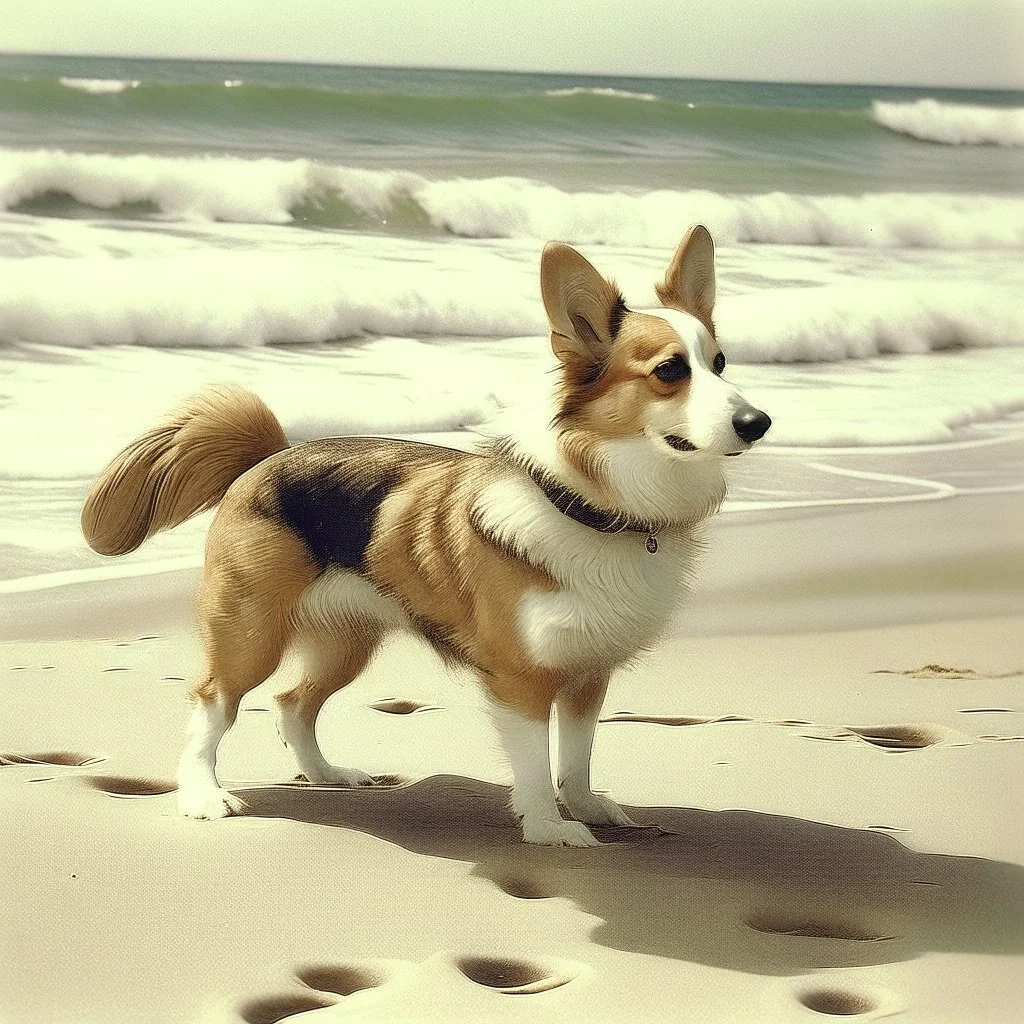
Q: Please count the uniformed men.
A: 0